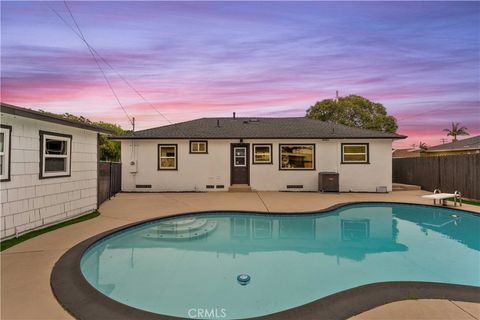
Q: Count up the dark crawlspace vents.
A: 4